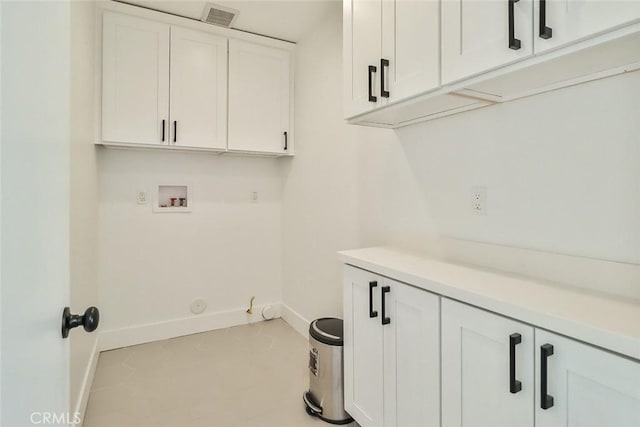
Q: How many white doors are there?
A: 12